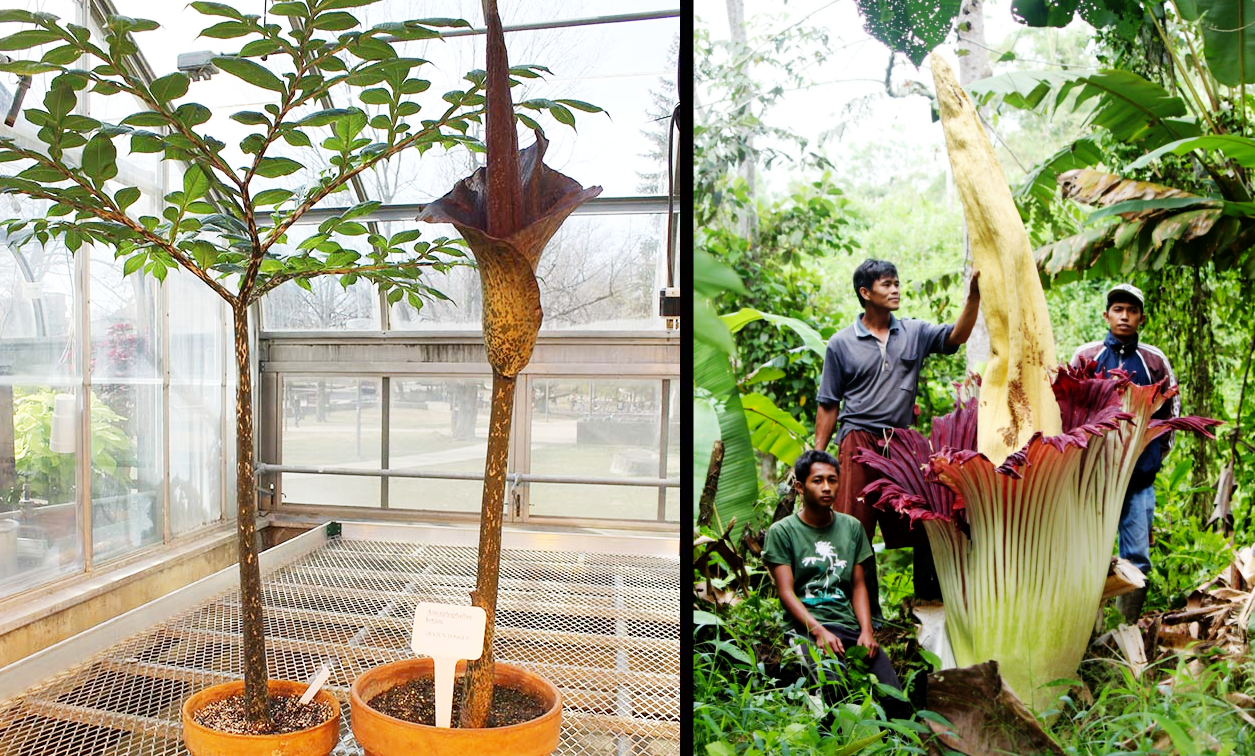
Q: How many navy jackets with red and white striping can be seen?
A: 1